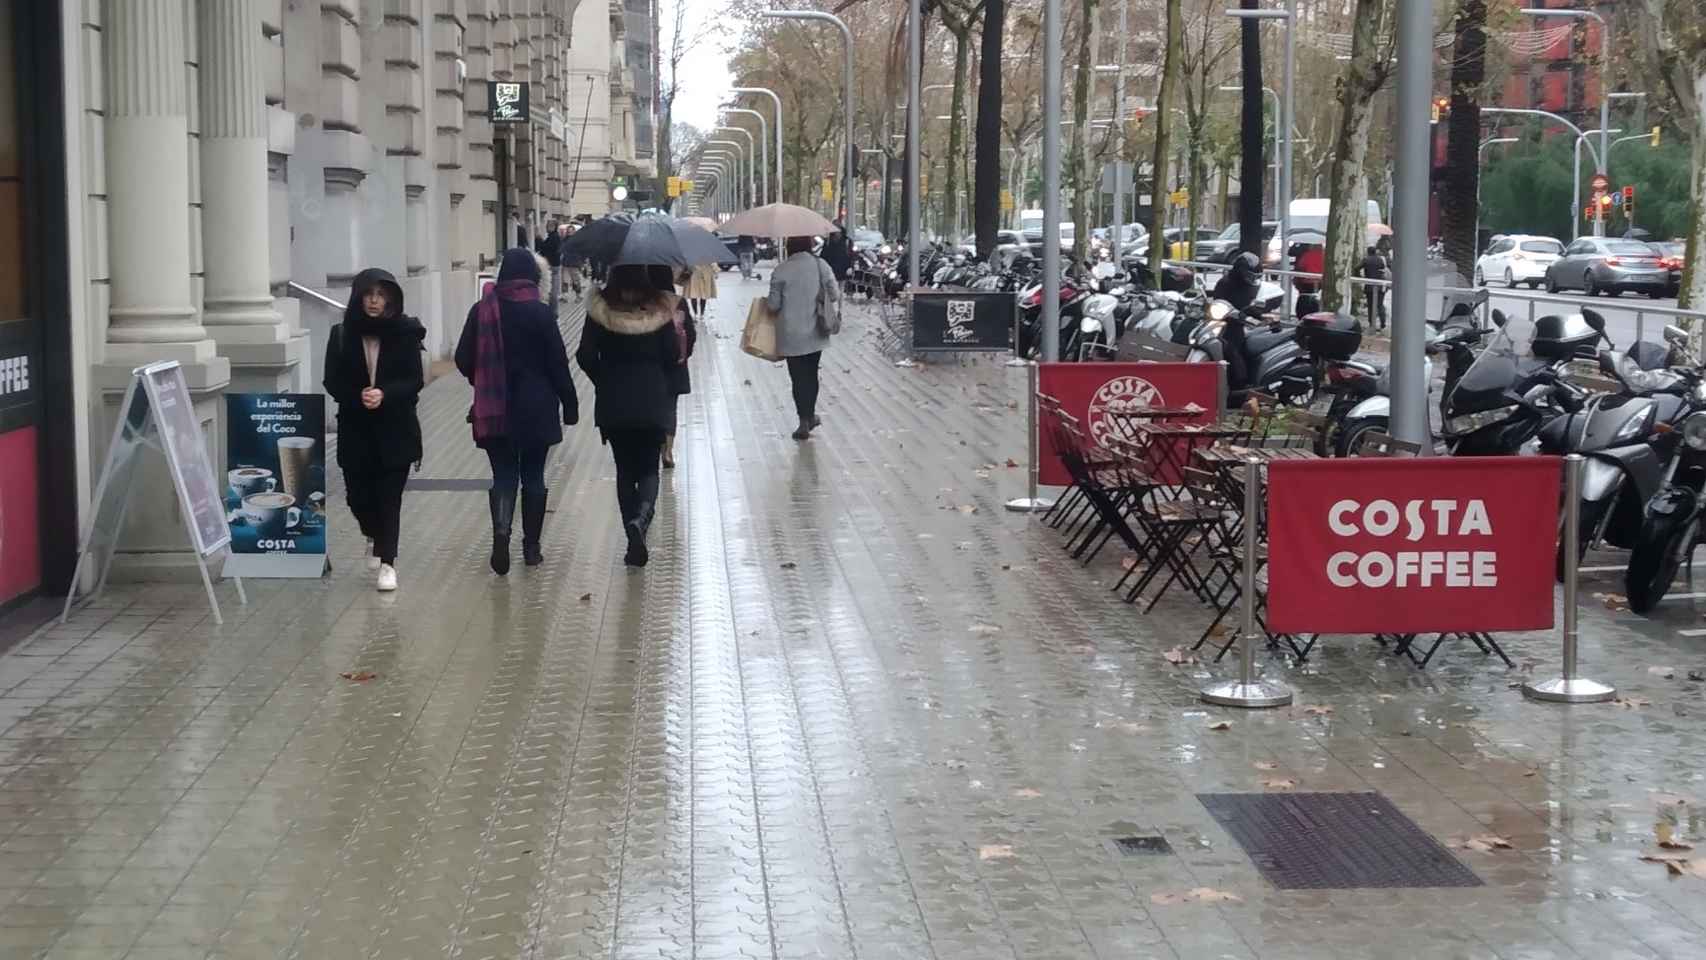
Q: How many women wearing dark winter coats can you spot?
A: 3